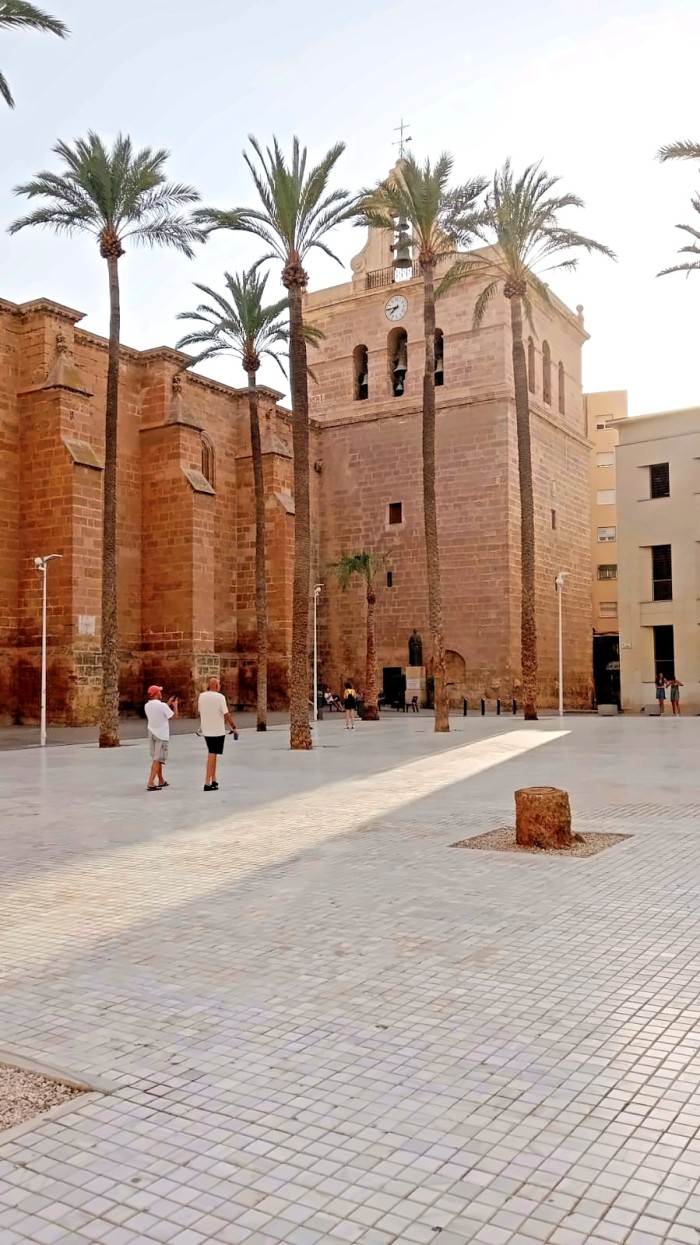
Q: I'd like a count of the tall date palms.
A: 5